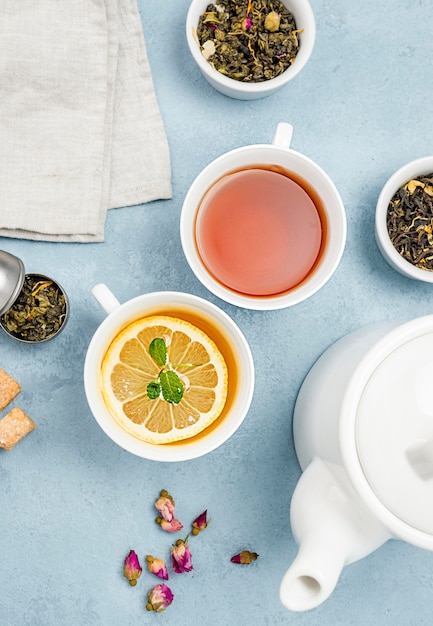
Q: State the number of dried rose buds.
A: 8